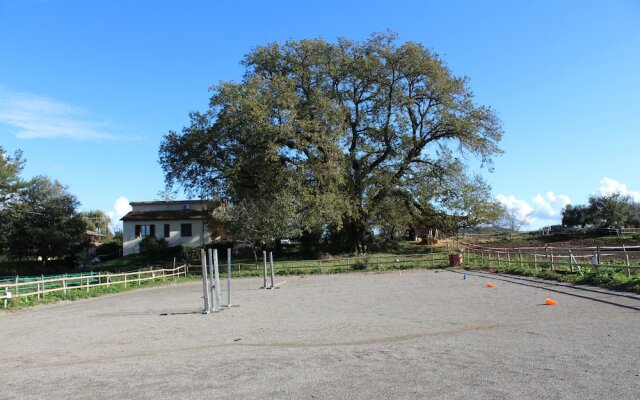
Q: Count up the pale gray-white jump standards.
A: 6